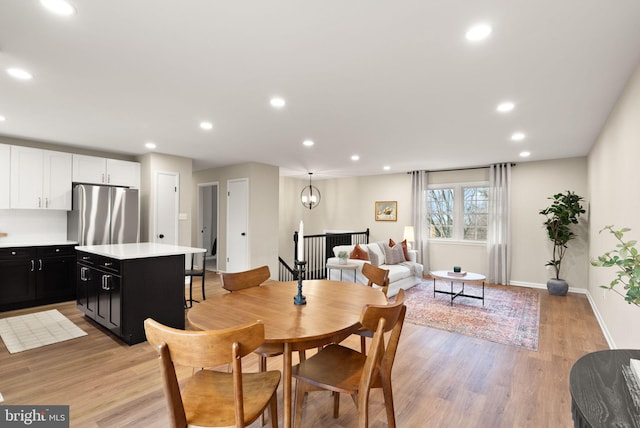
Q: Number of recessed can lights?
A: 13